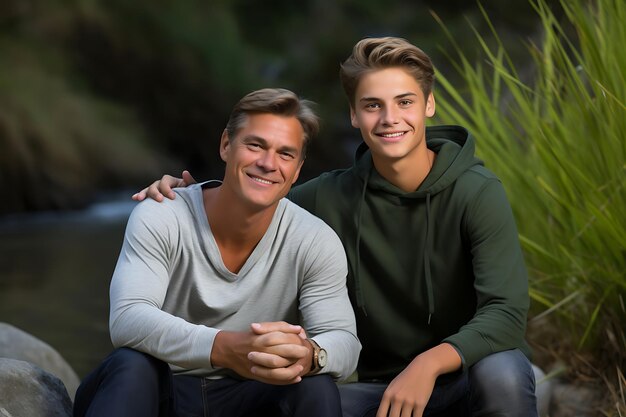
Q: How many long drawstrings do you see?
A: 2